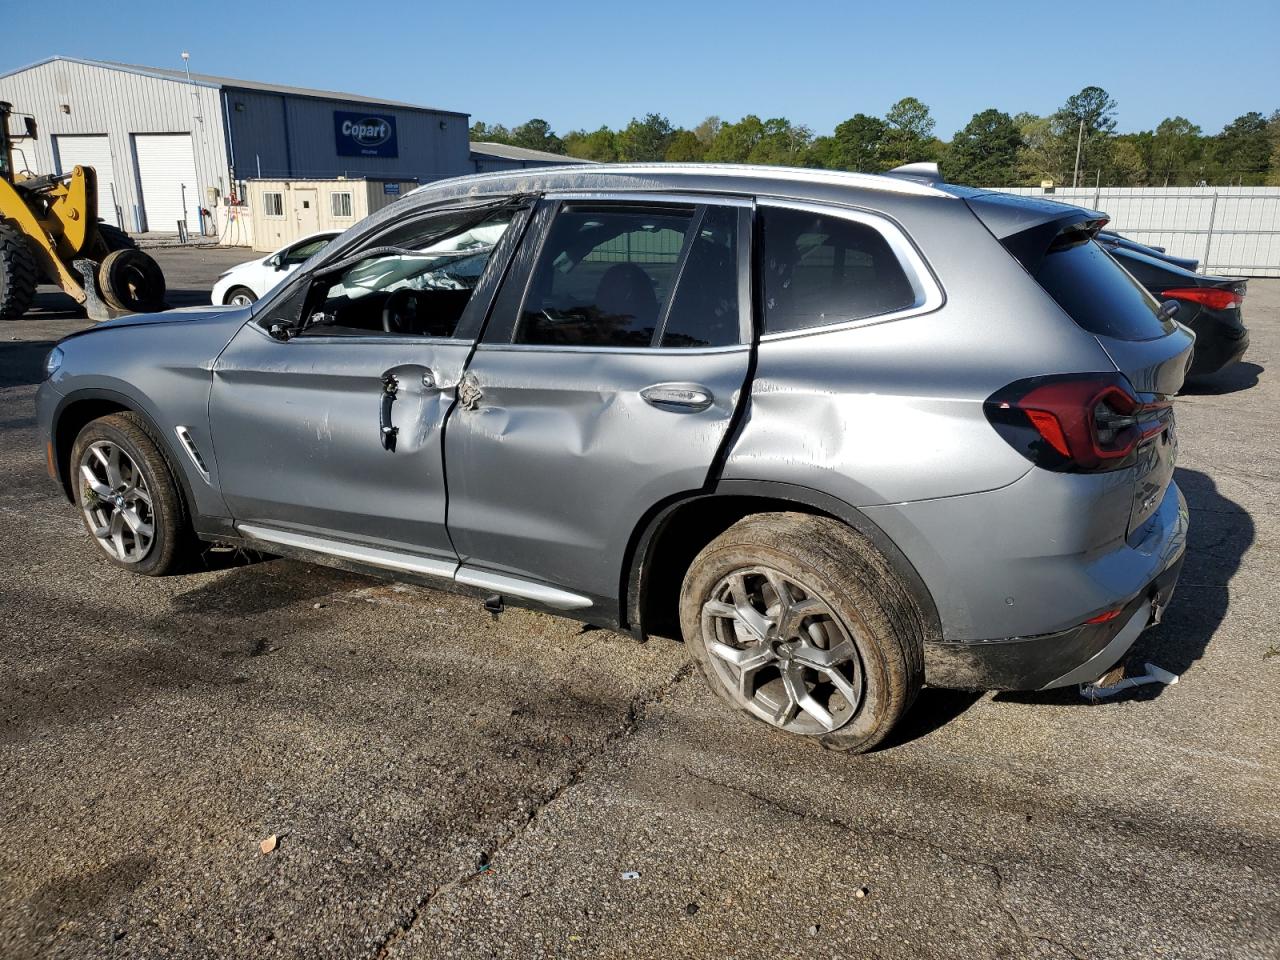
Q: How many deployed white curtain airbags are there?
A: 1